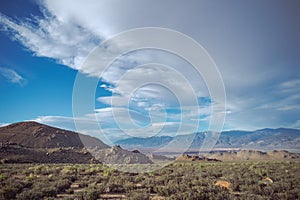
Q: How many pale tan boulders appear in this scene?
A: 2